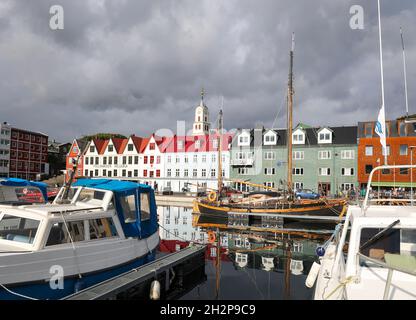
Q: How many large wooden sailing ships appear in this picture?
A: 1